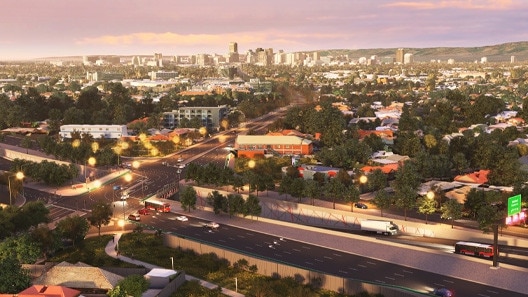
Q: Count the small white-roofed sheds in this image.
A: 1